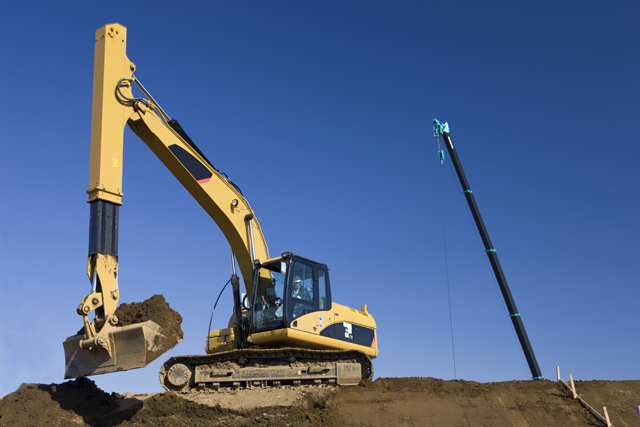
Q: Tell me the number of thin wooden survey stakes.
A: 3